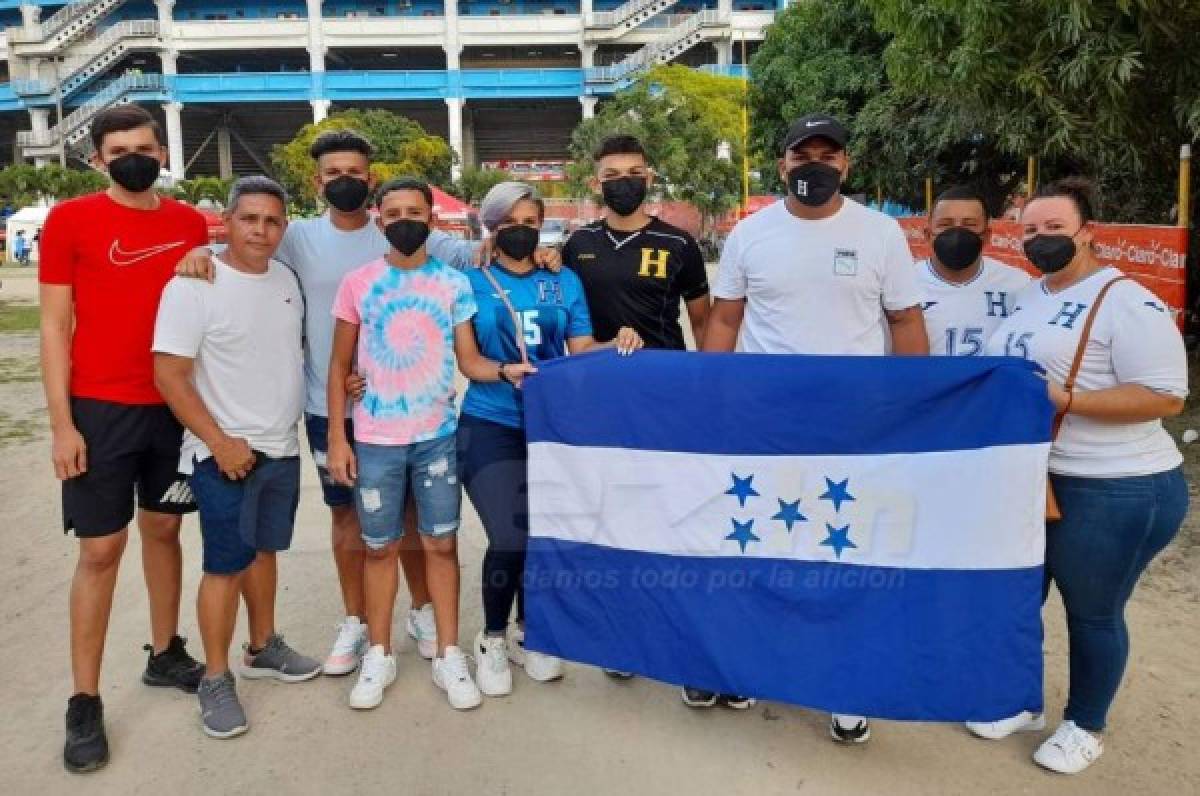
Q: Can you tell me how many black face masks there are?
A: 8